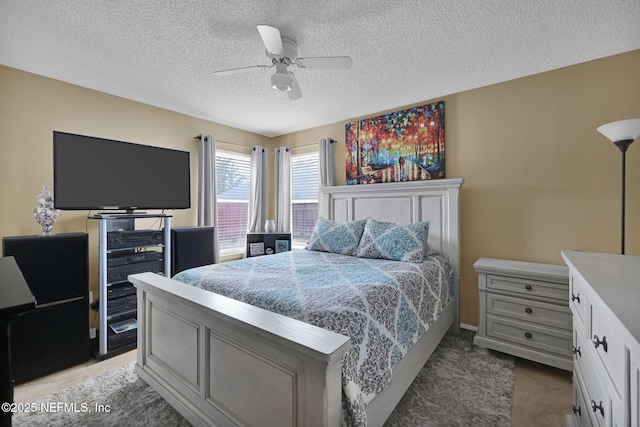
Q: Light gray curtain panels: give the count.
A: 4